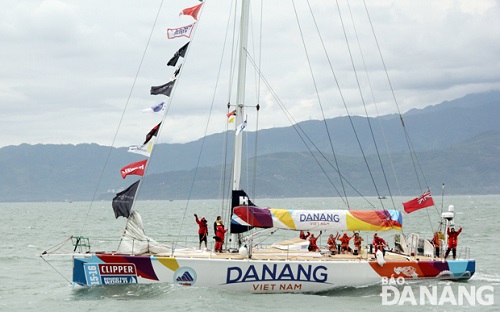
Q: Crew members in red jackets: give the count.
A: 10